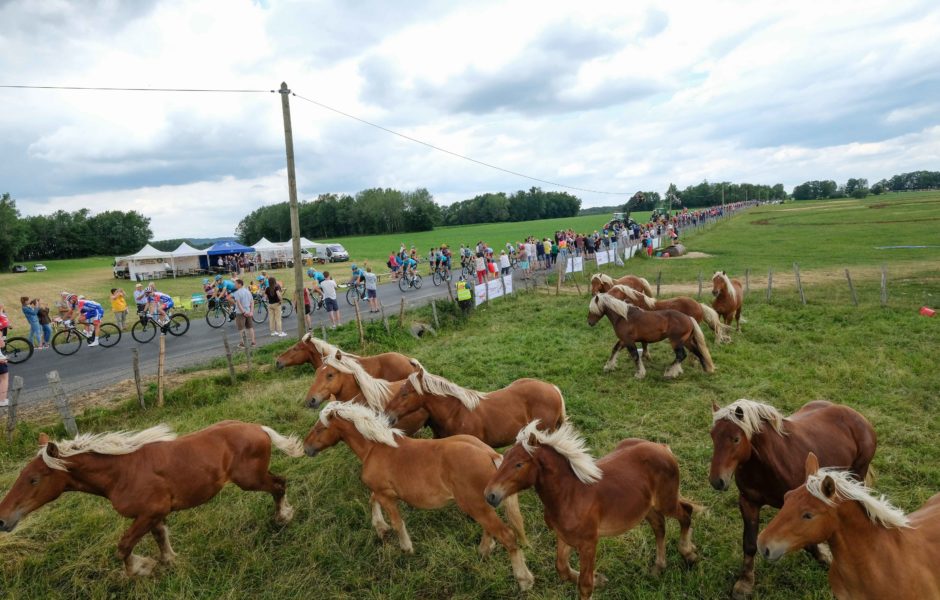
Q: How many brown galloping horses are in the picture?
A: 12